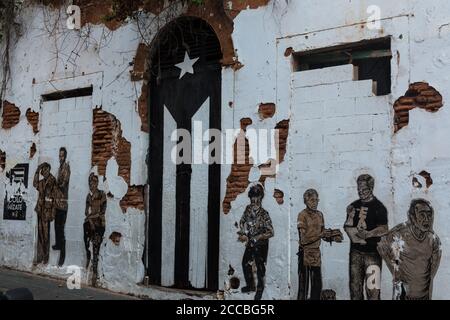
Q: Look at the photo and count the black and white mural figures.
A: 7